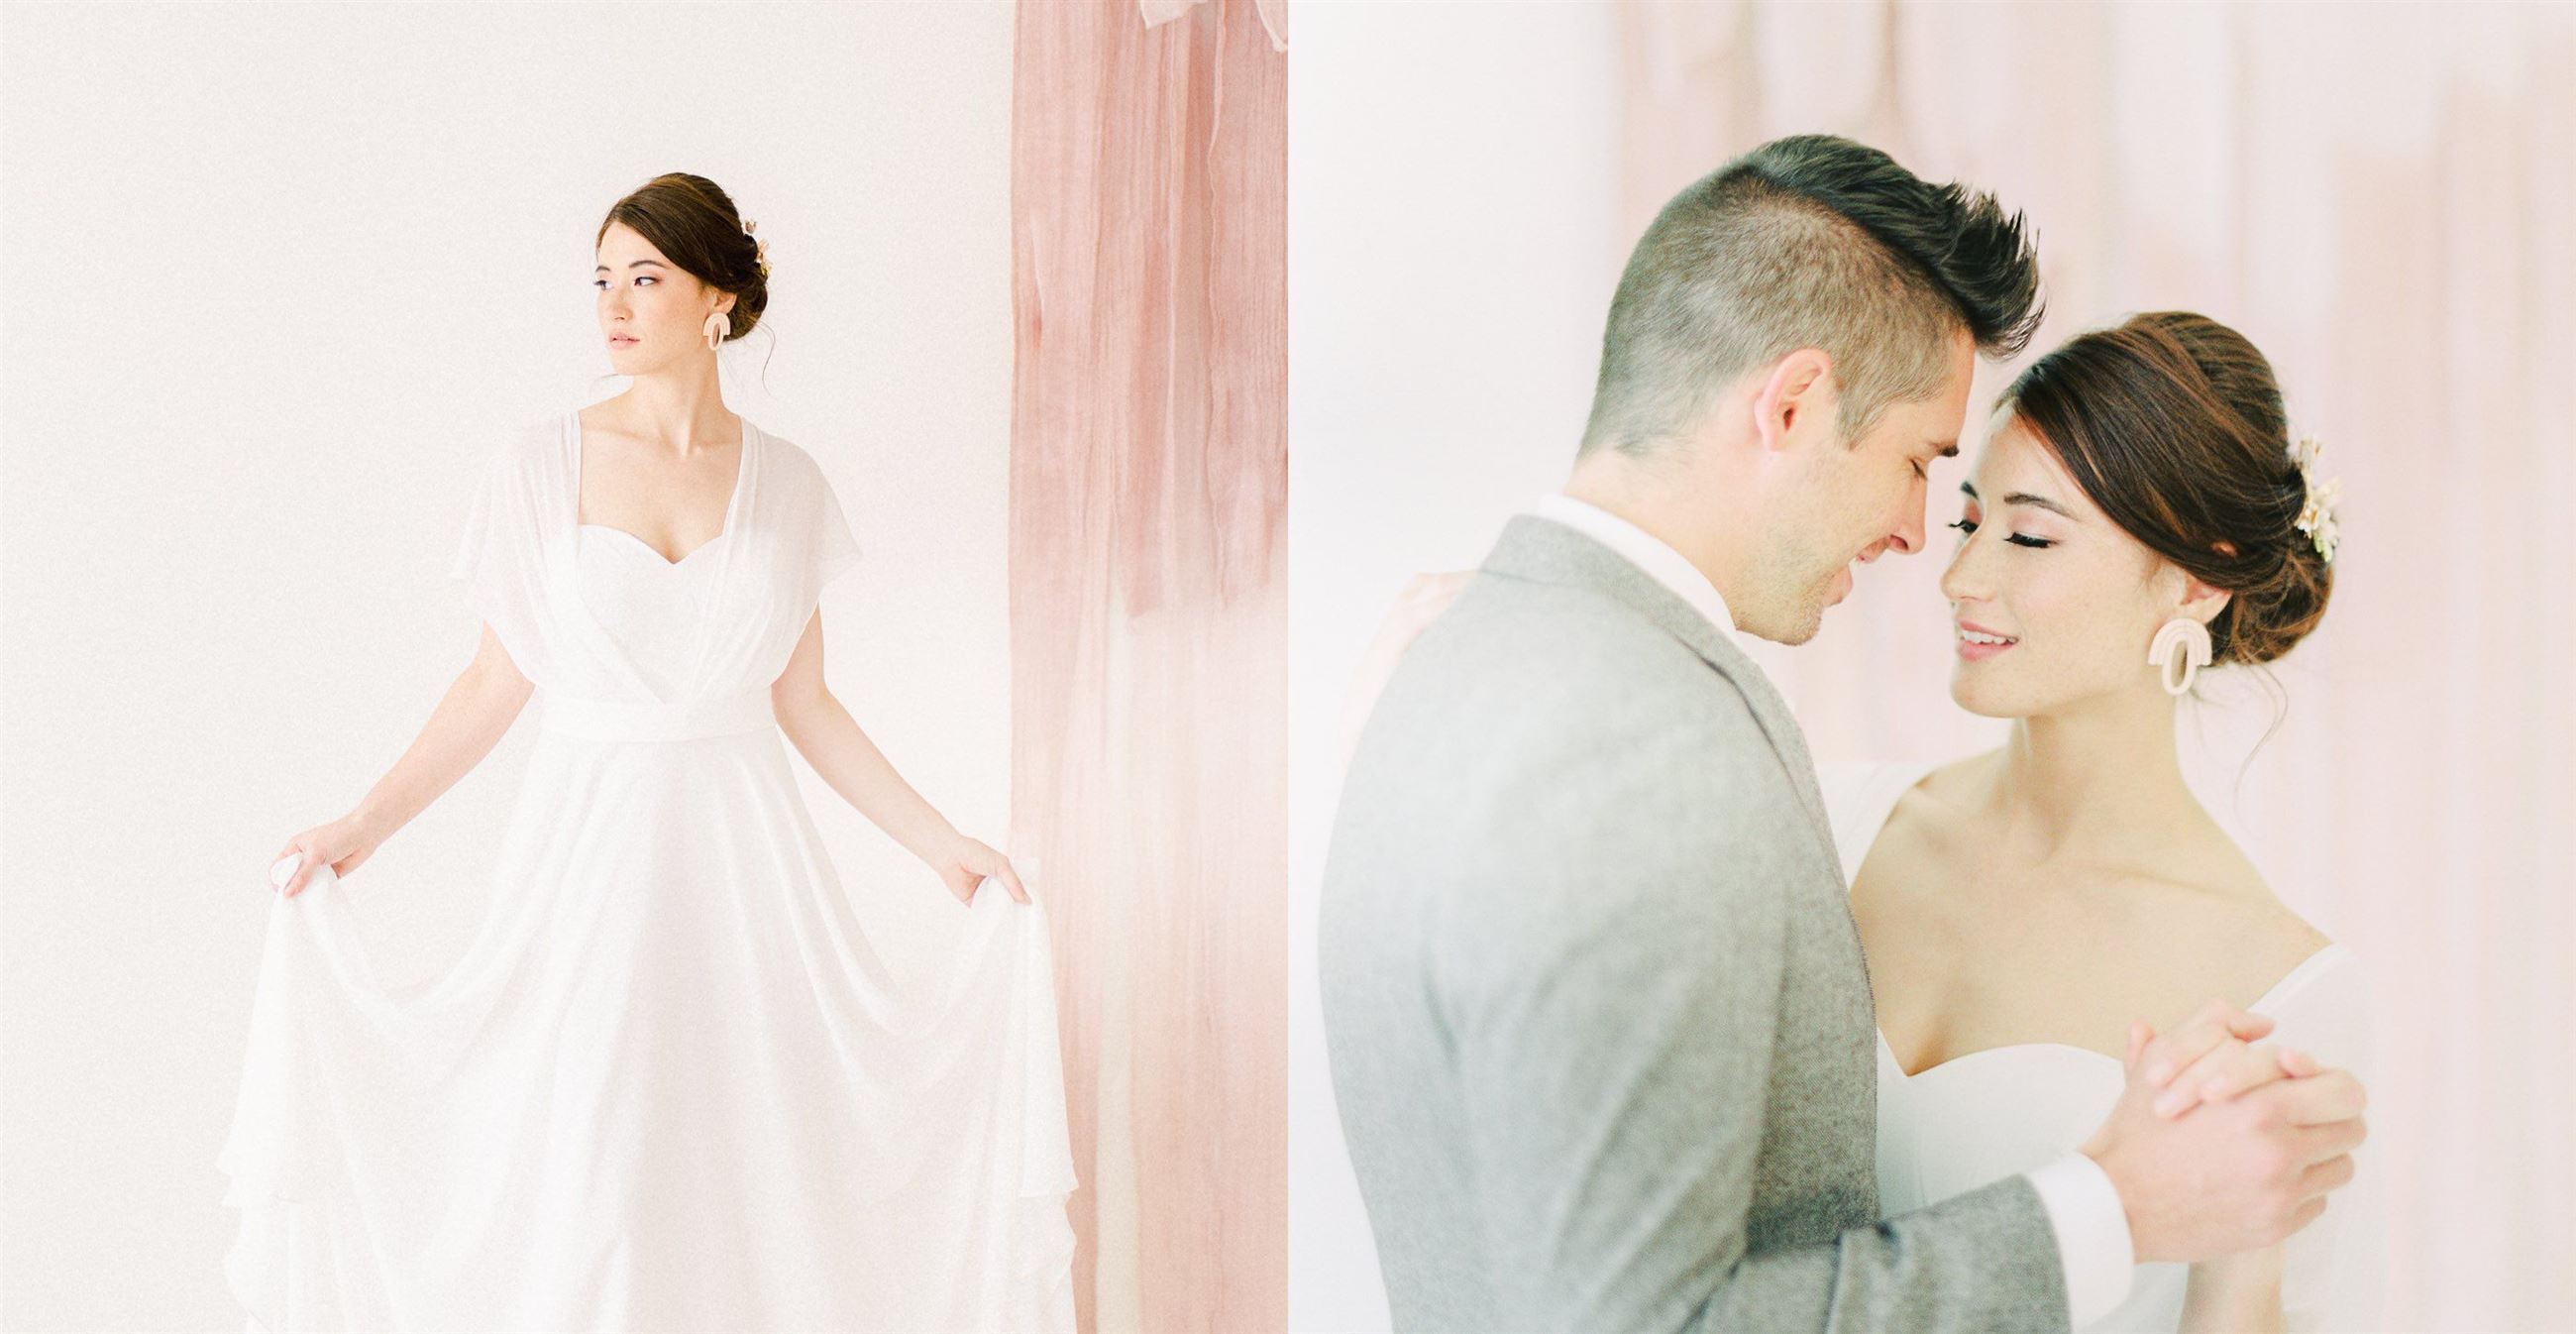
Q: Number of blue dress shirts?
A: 0